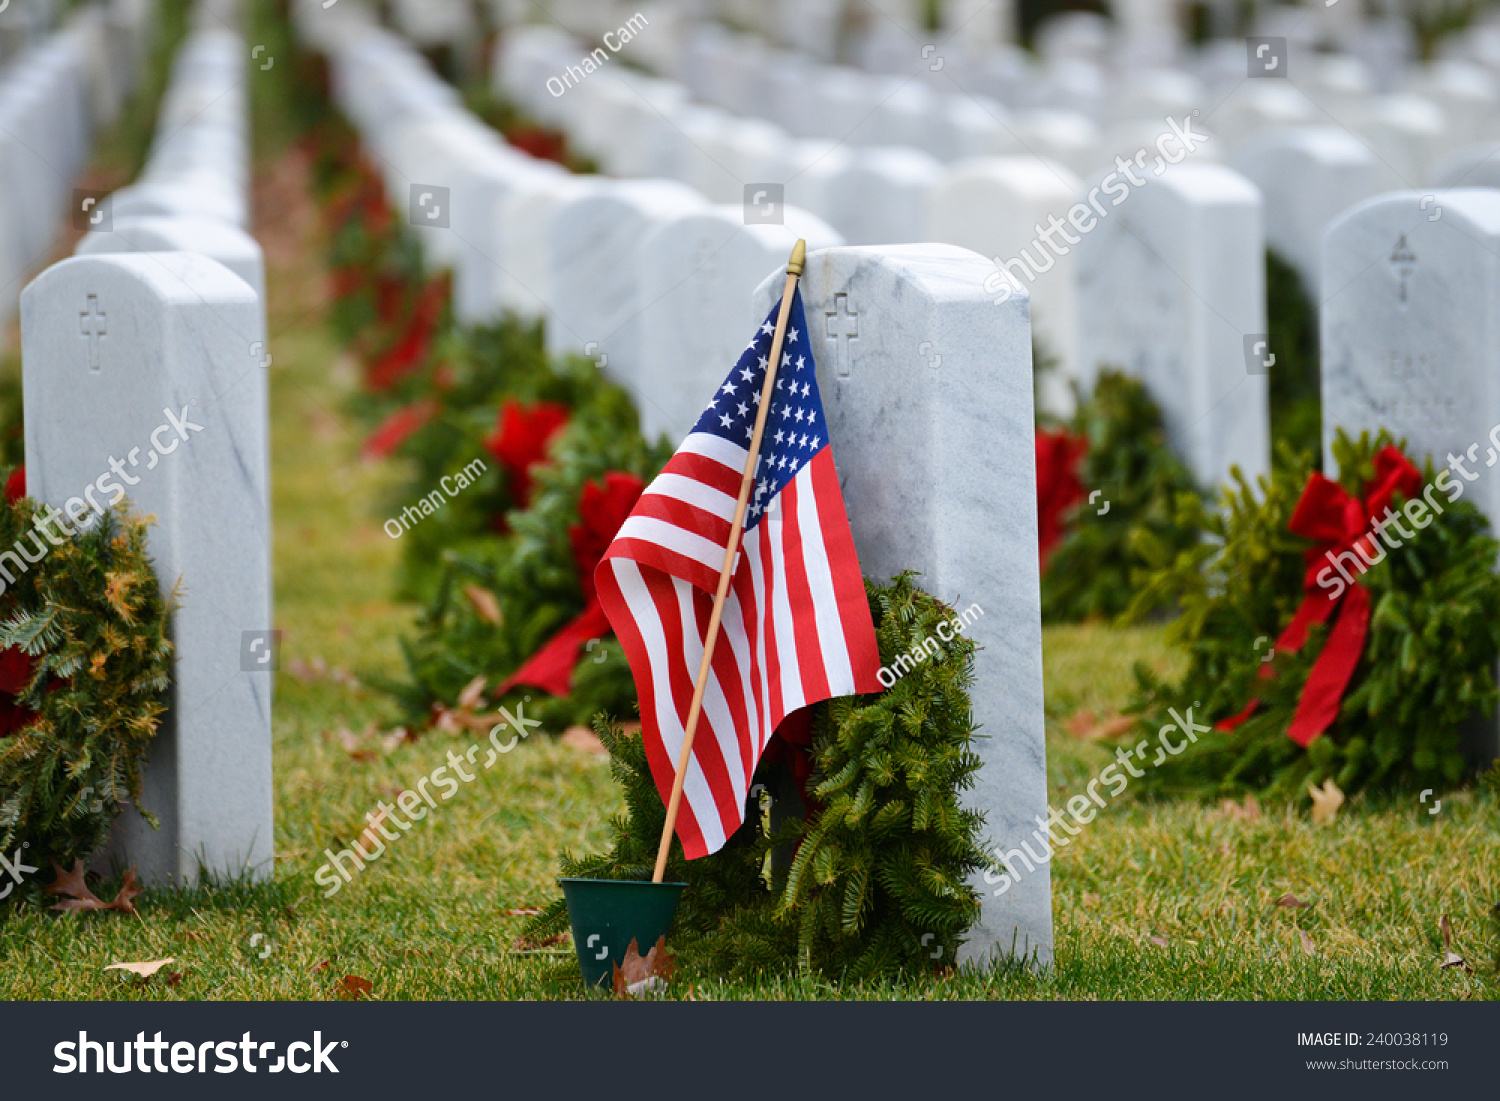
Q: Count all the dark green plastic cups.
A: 1